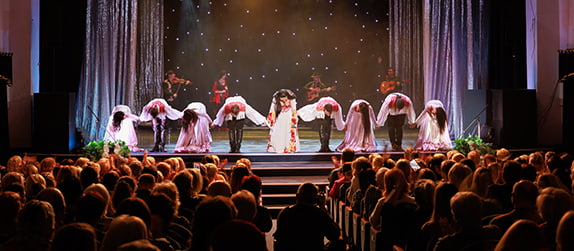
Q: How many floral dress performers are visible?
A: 1